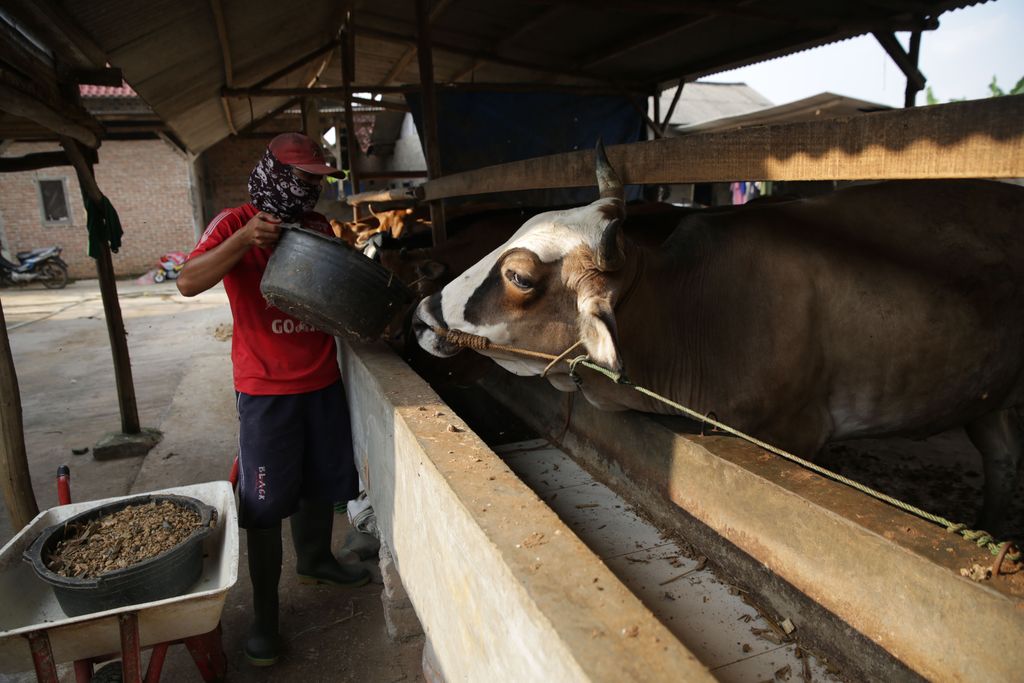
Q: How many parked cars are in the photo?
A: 0